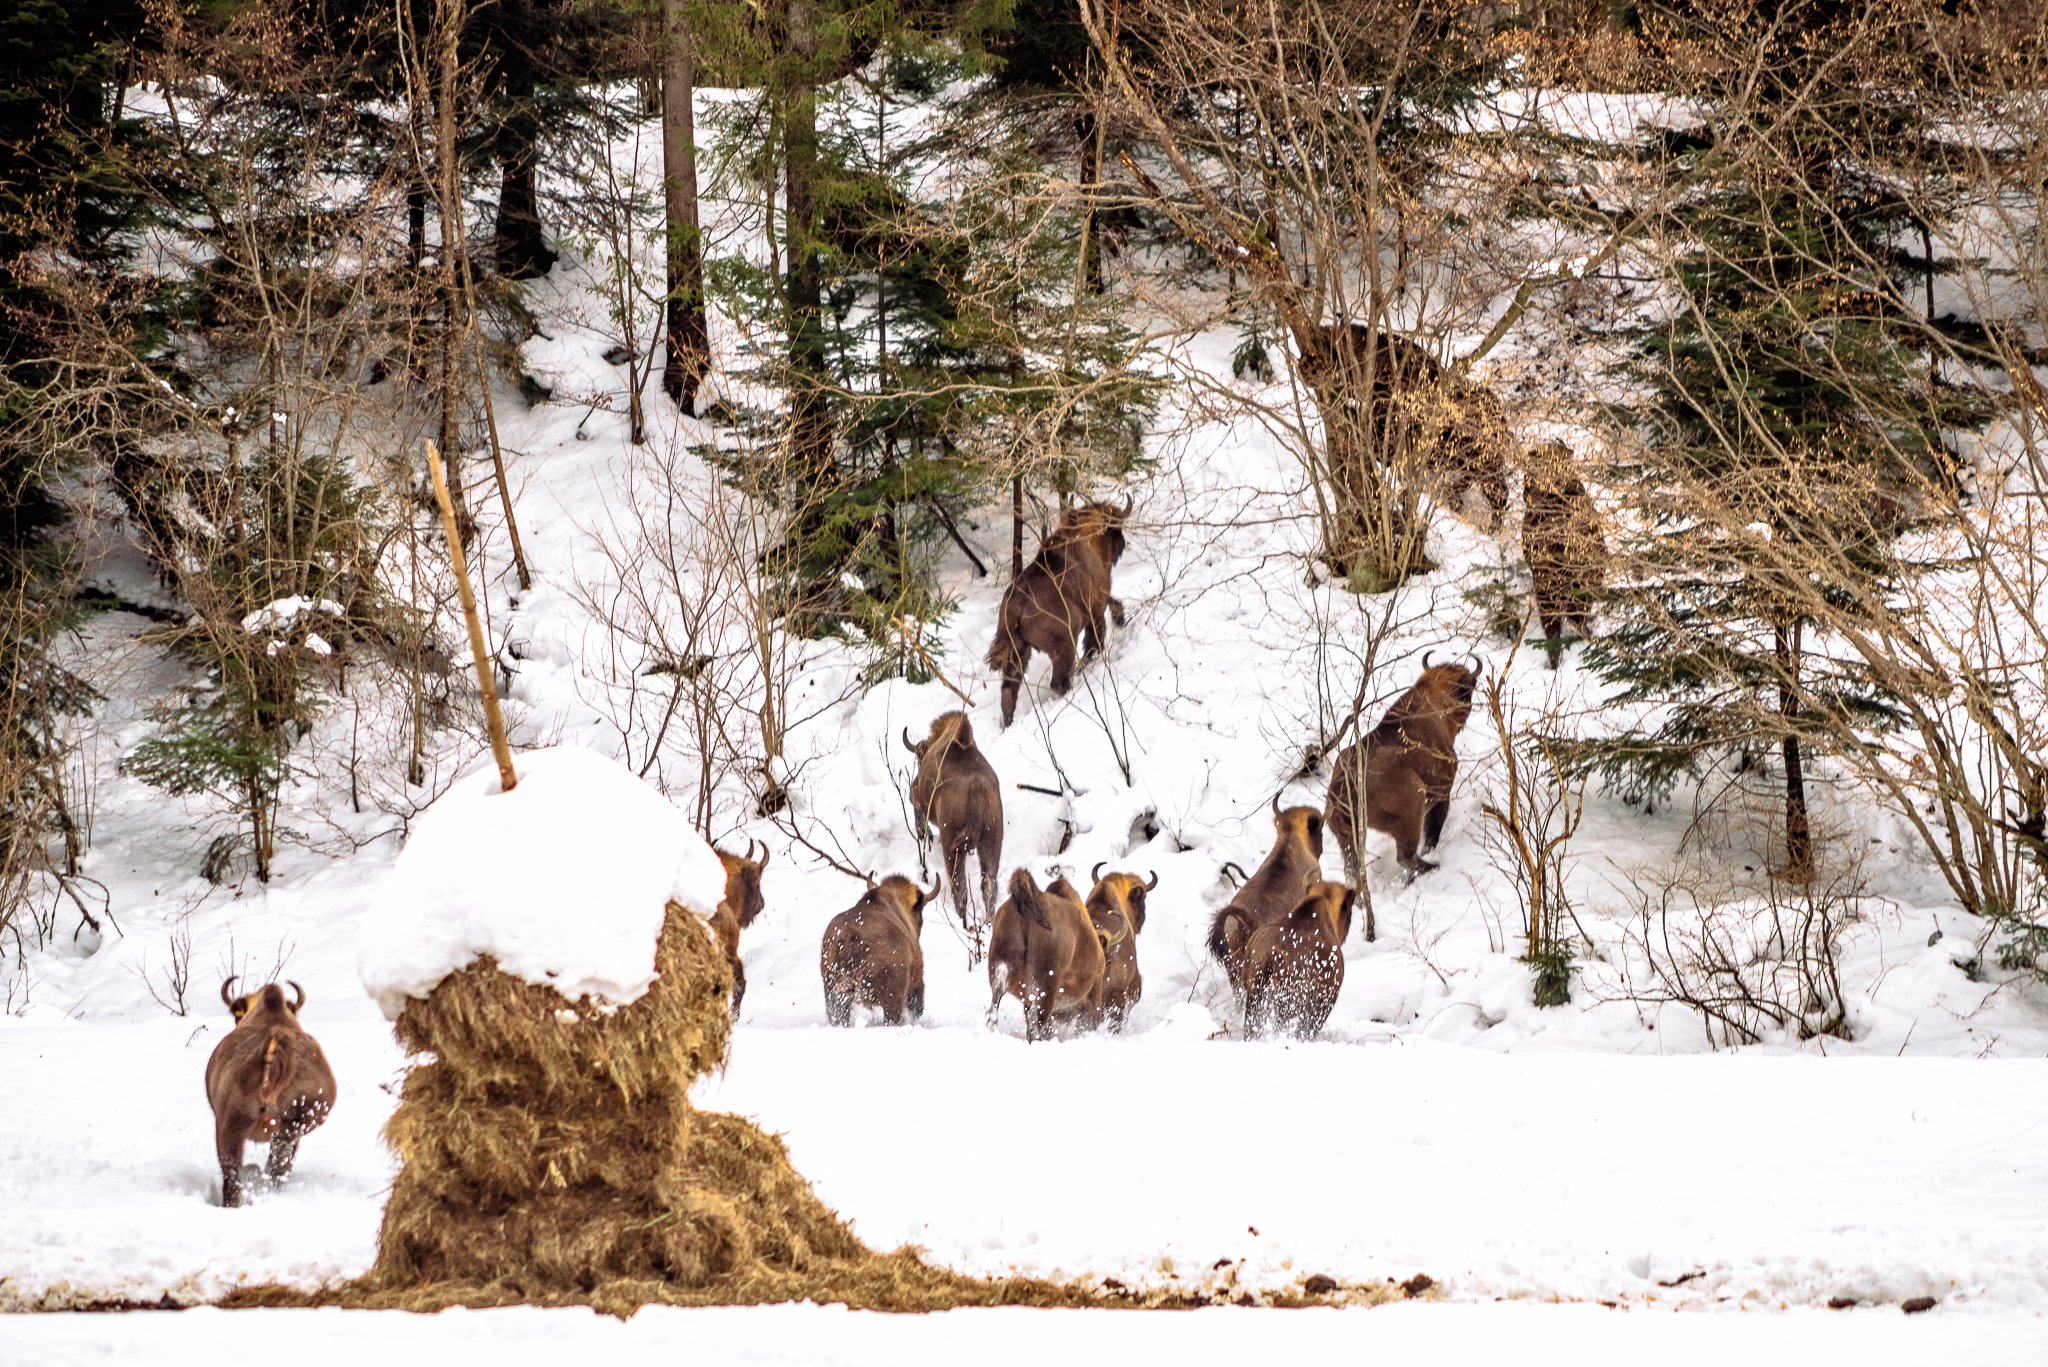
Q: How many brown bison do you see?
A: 12